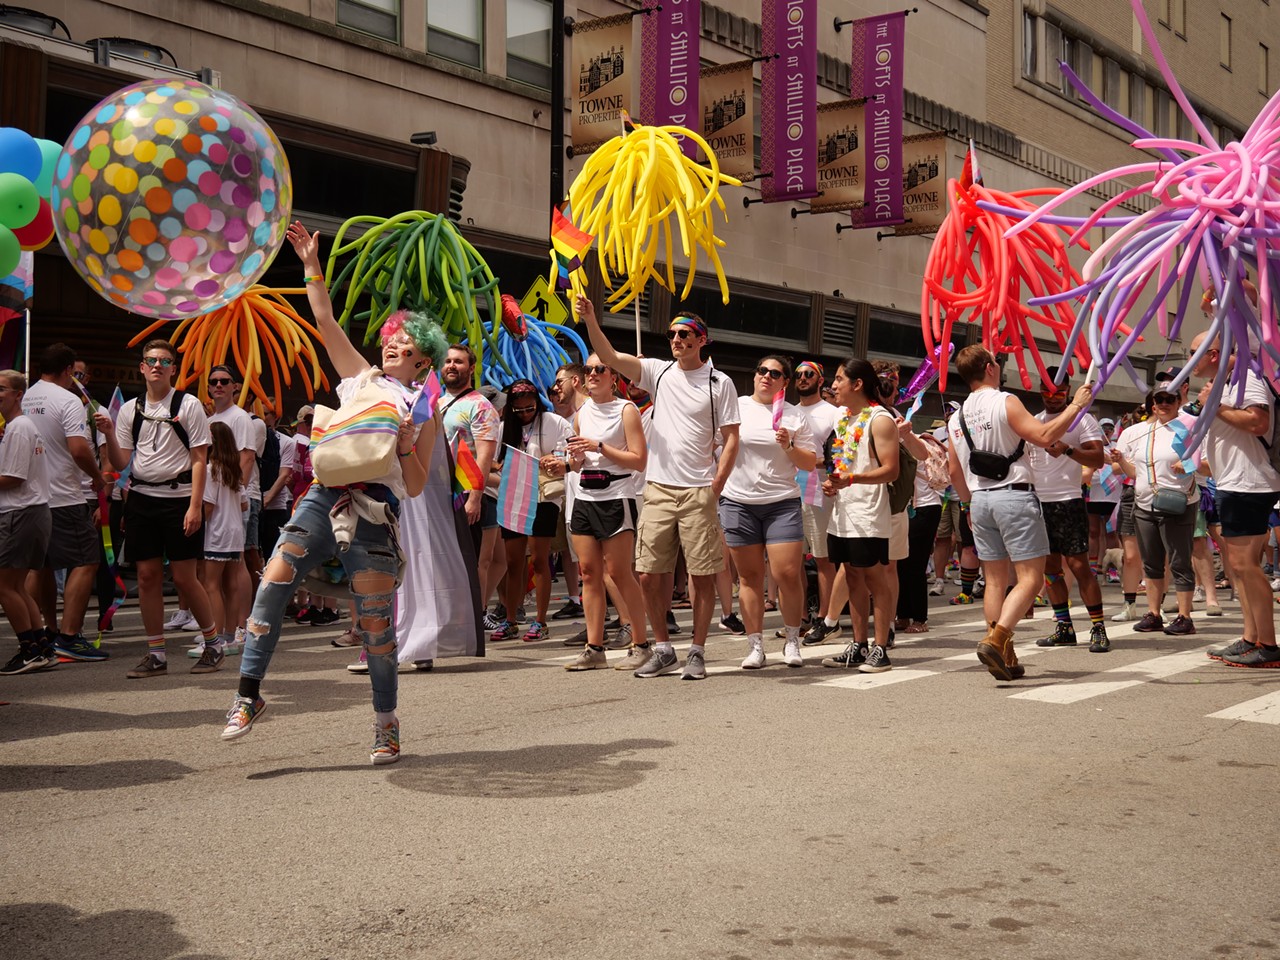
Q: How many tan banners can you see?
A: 4